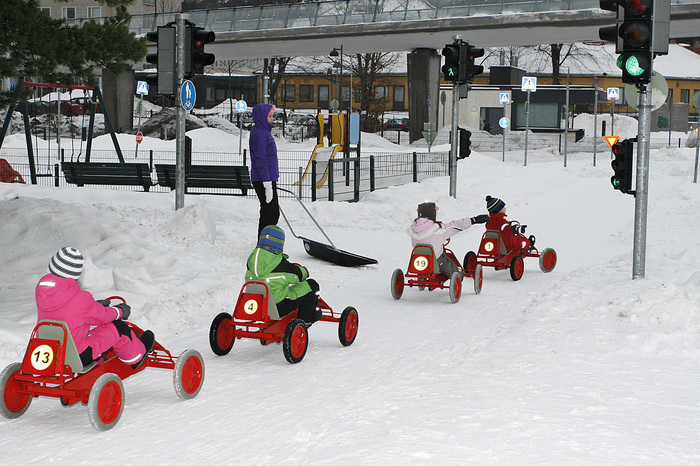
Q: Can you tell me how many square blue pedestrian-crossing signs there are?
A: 4